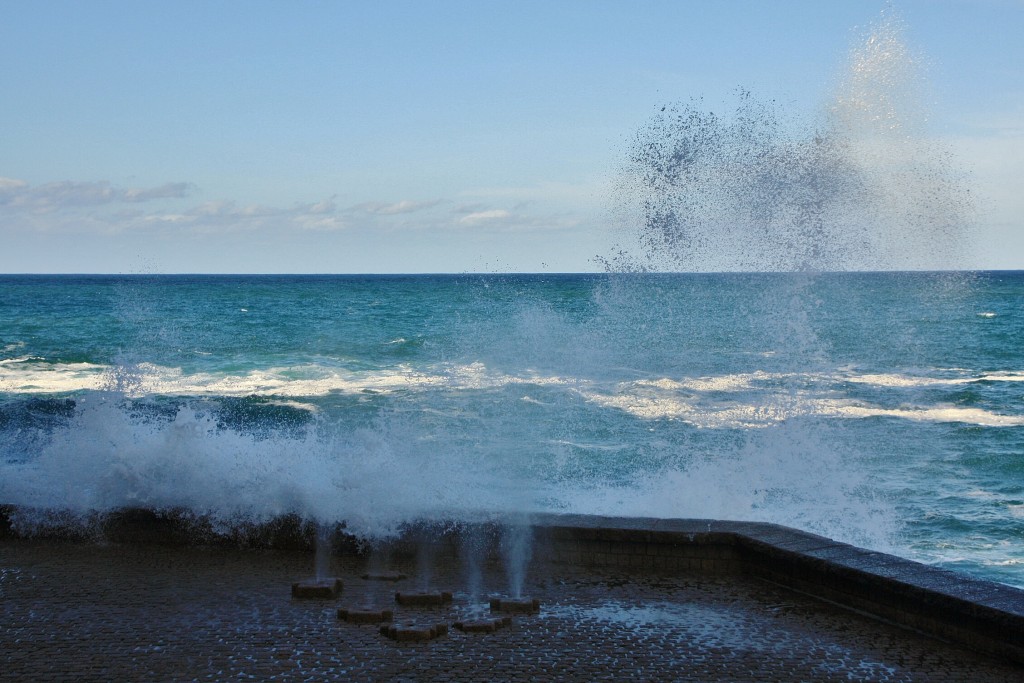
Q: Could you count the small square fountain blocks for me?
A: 7